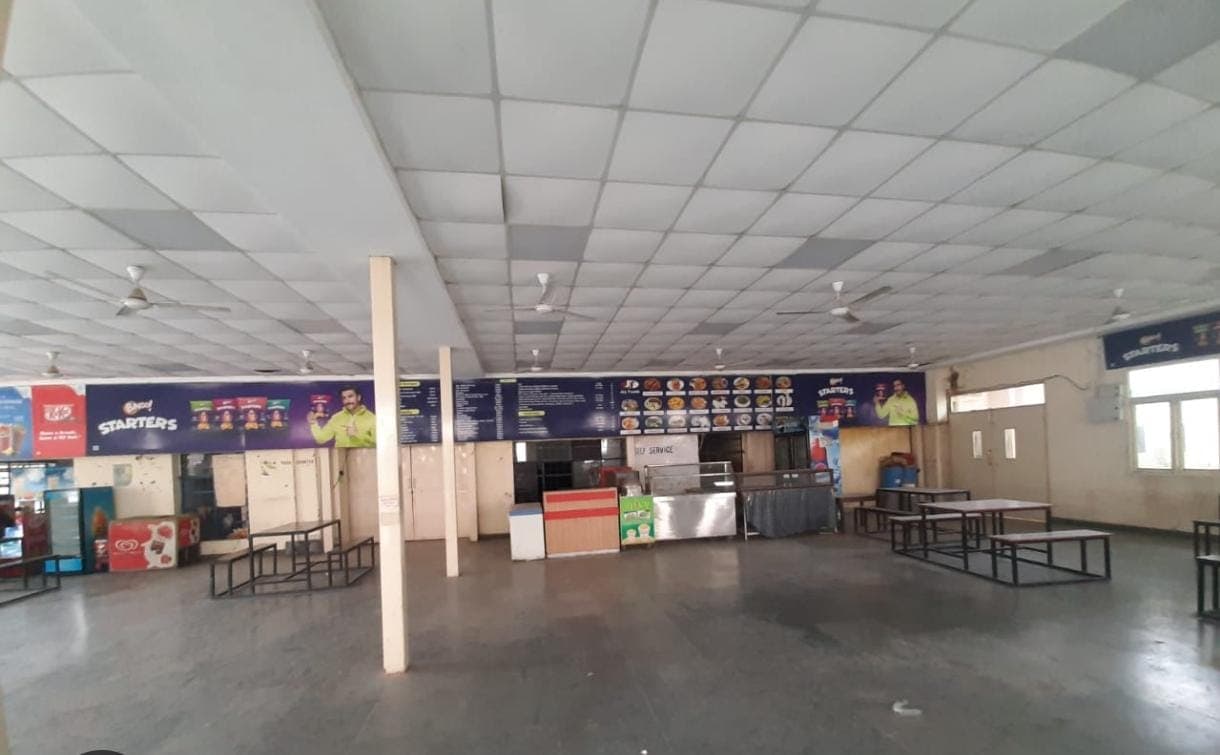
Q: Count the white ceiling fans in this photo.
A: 9